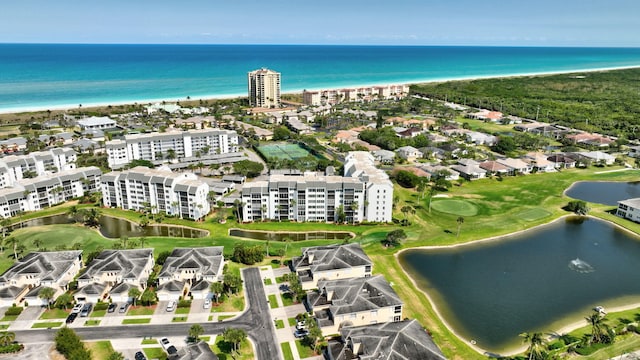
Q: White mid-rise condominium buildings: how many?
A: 5